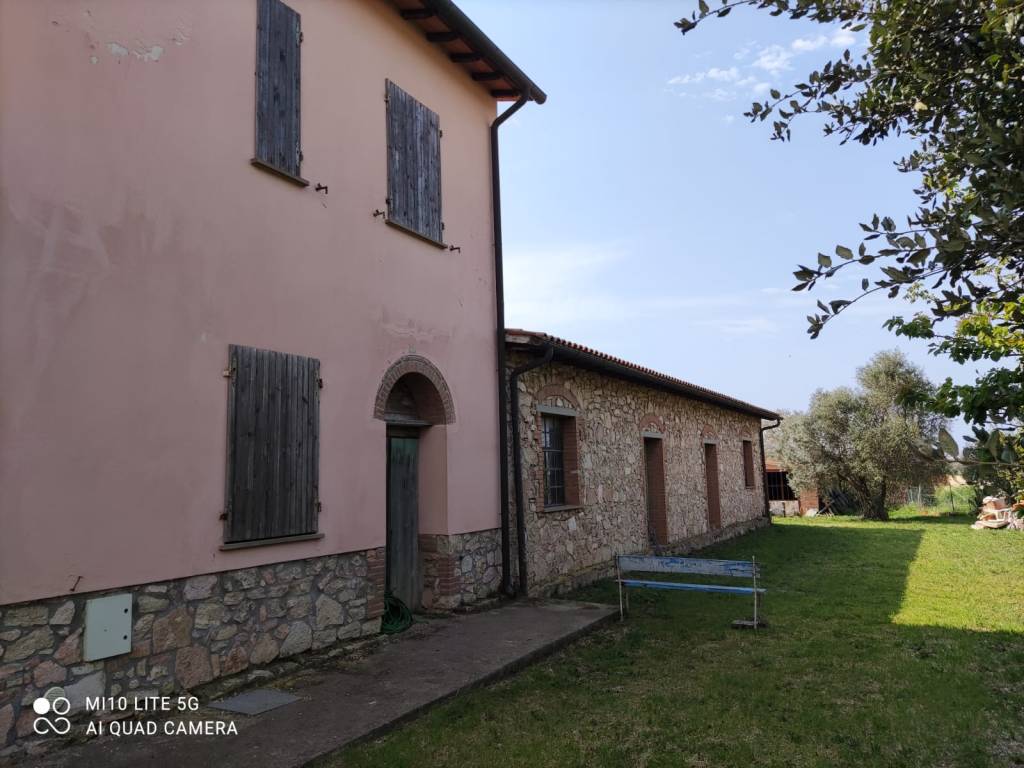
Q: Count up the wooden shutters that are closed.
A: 3